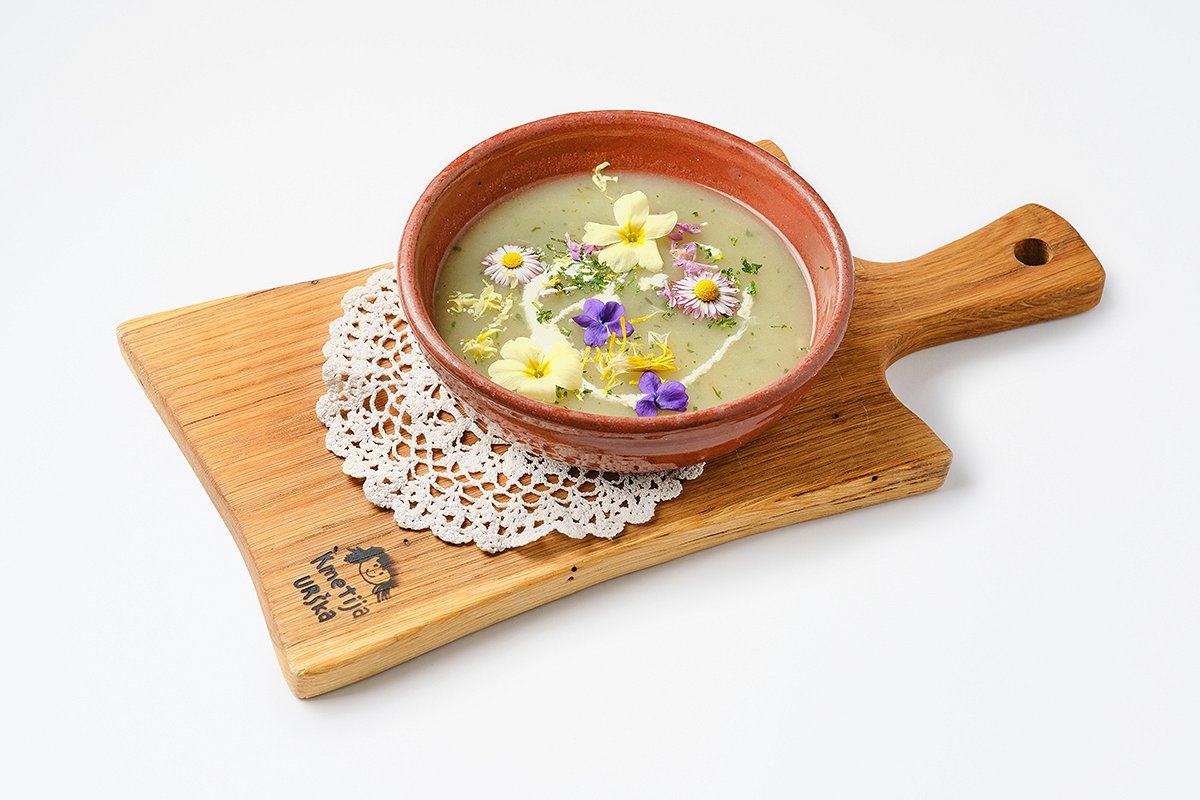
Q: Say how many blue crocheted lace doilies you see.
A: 0